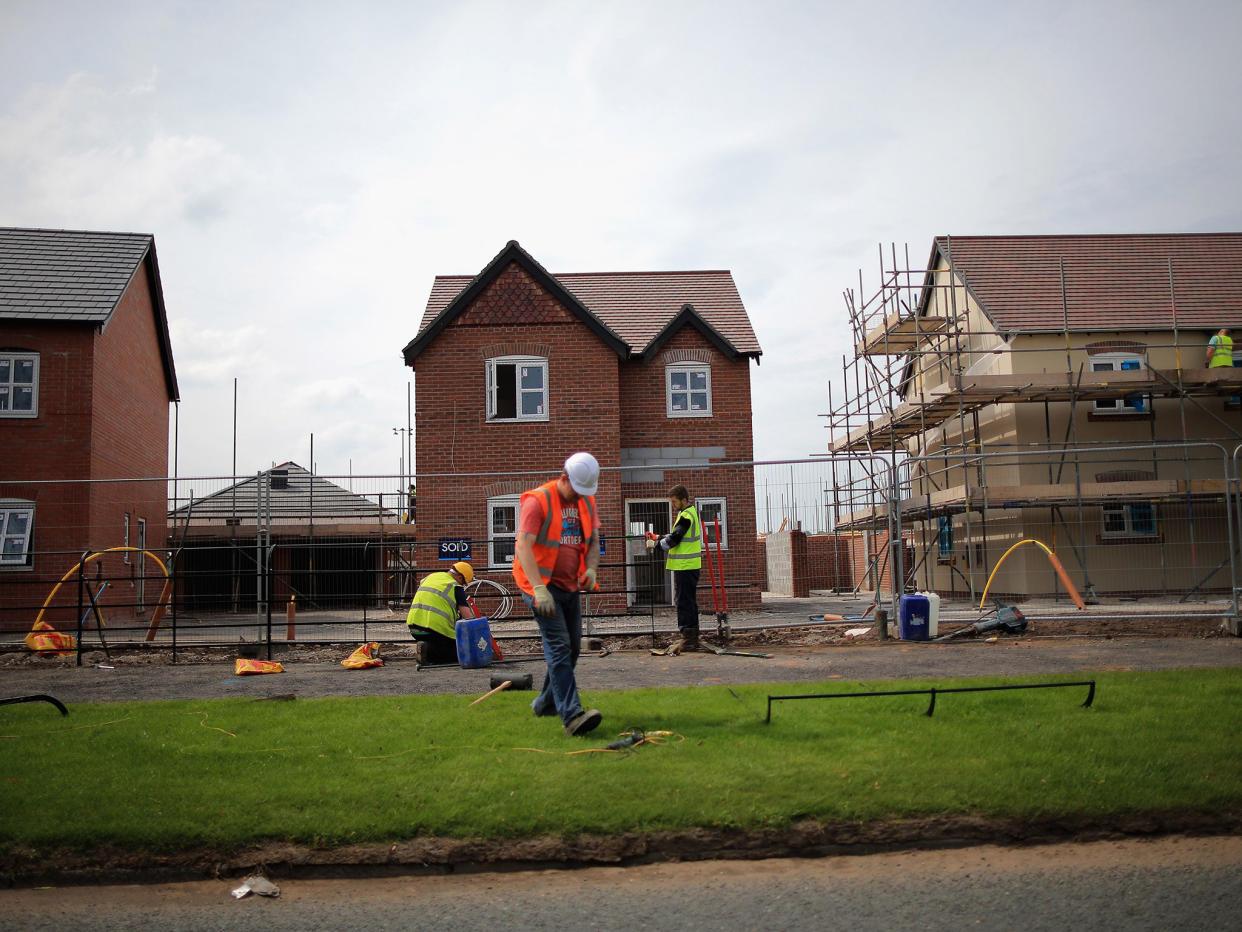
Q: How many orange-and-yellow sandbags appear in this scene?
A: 3